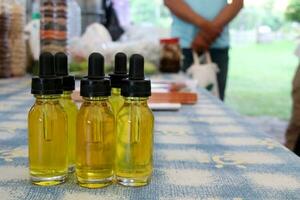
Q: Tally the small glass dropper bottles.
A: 5